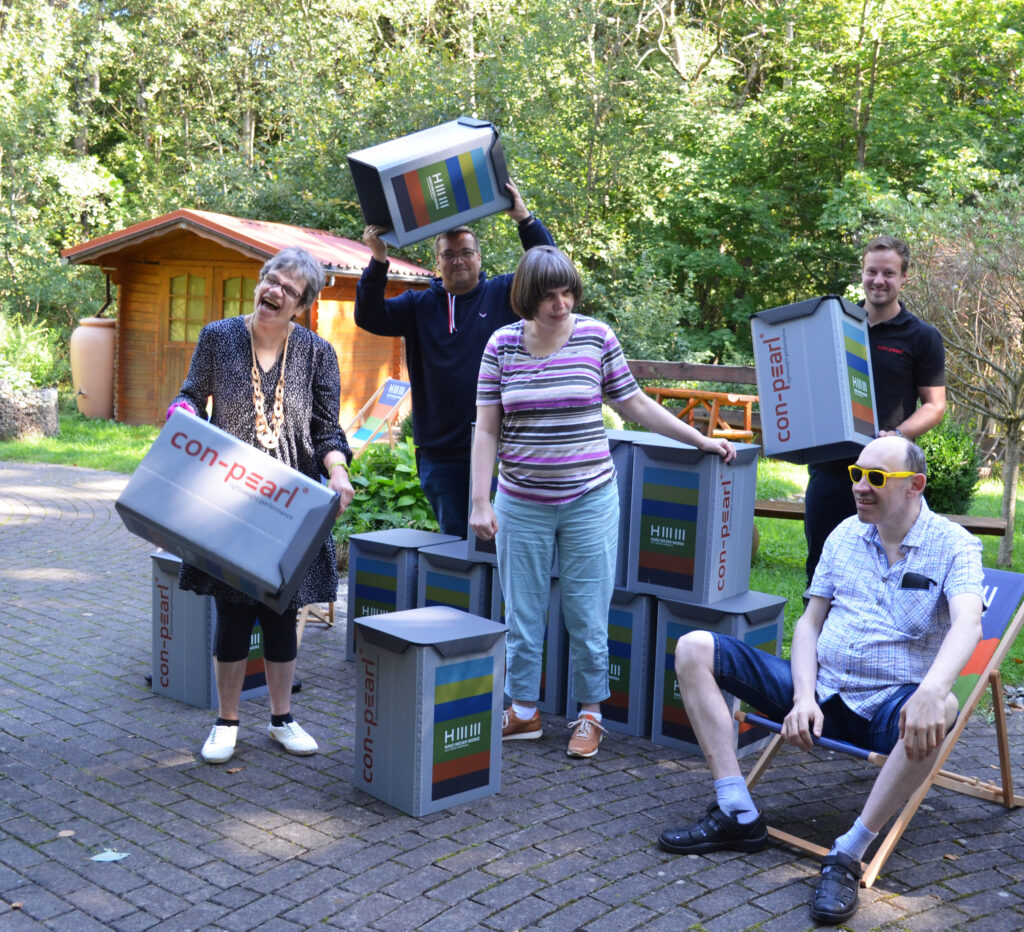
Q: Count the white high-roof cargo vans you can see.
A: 0